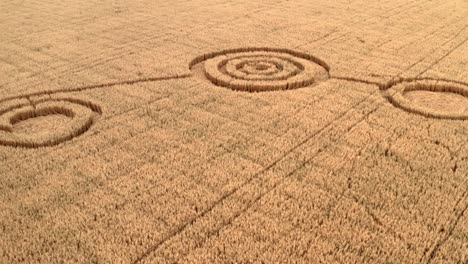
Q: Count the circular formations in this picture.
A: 3